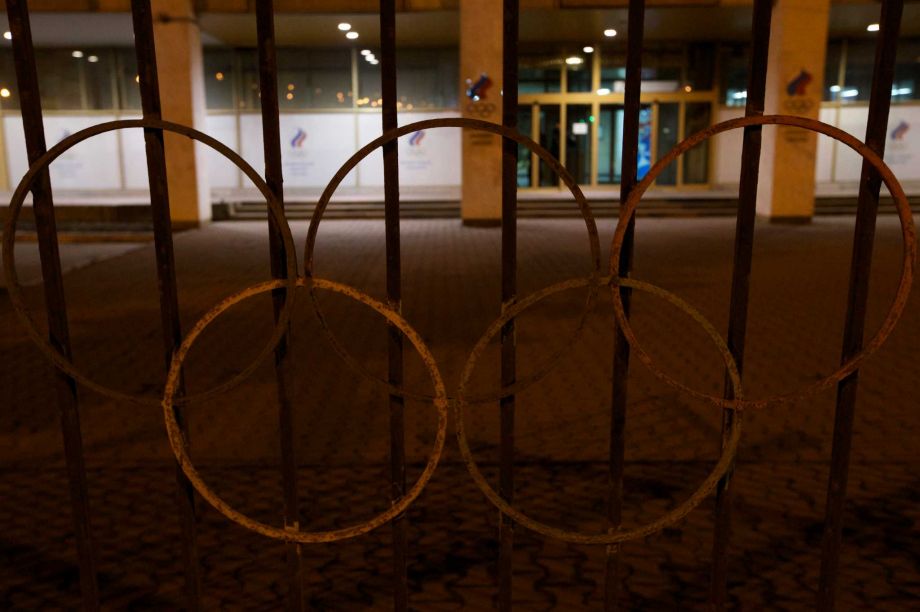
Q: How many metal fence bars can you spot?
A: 8